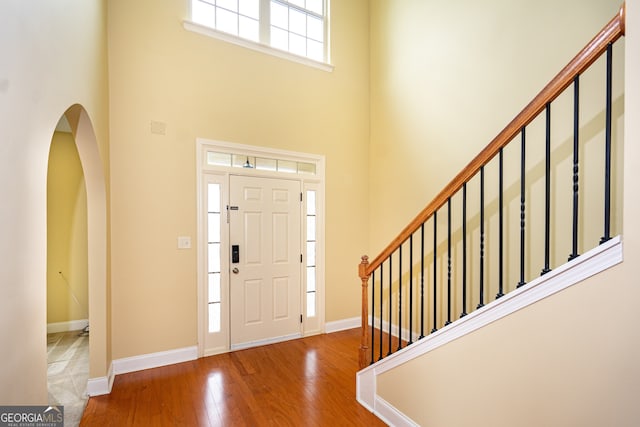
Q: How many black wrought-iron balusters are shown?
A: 15